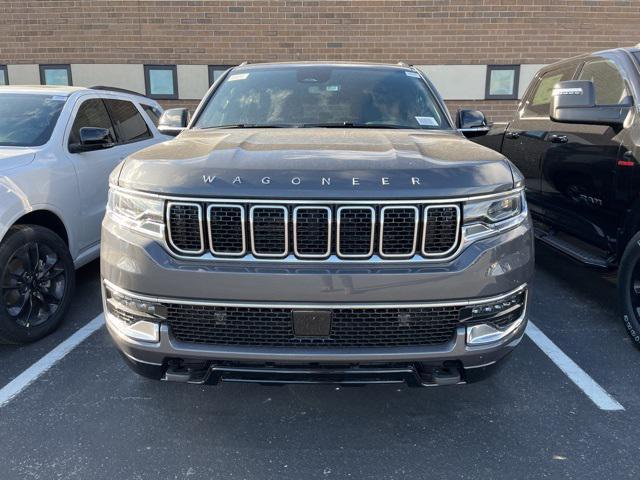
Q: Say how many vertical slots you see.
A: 7